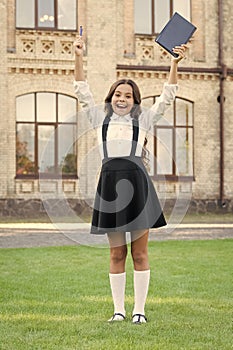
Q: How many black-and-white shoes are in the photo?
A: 2